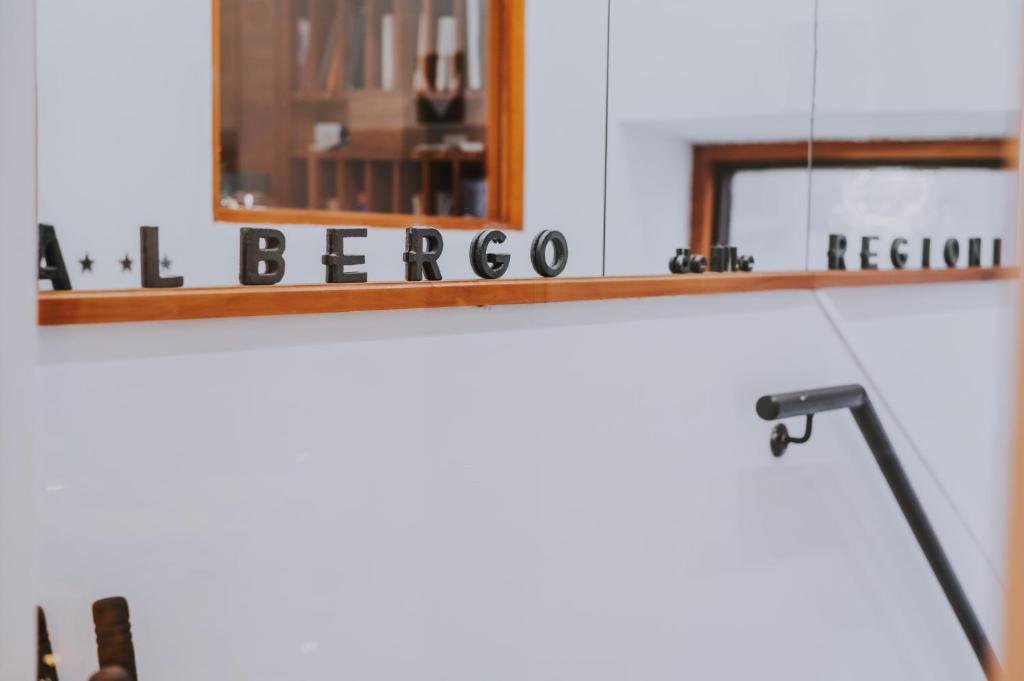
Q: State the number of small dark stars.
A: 3